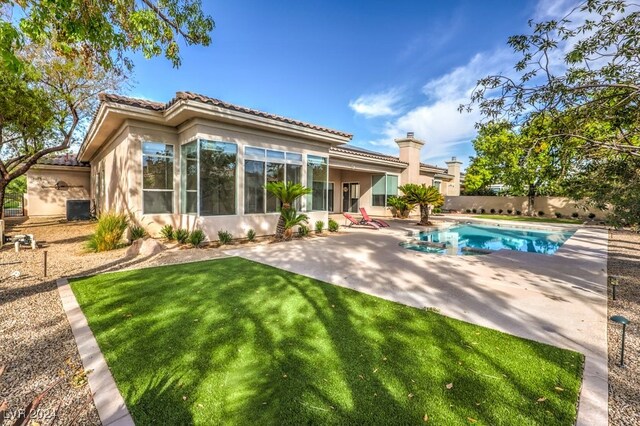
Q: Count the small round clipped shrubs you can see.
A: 11